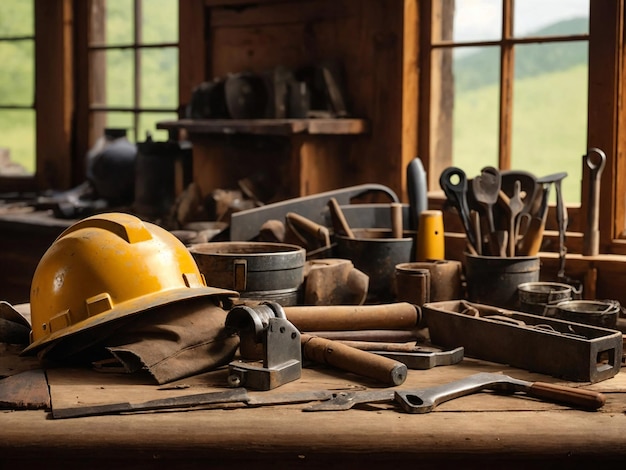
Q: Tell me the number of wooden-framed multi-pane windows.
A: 3